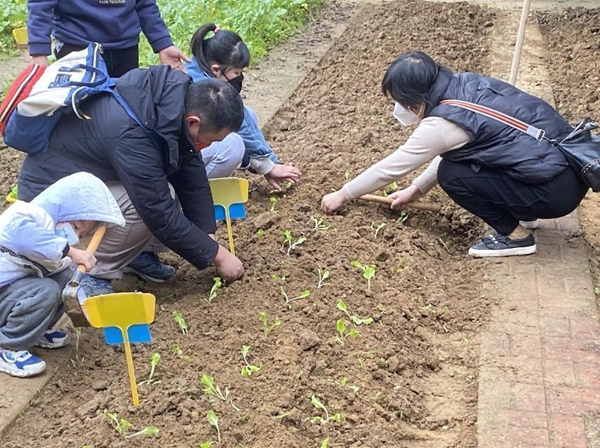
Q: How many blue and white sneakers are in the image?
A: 2